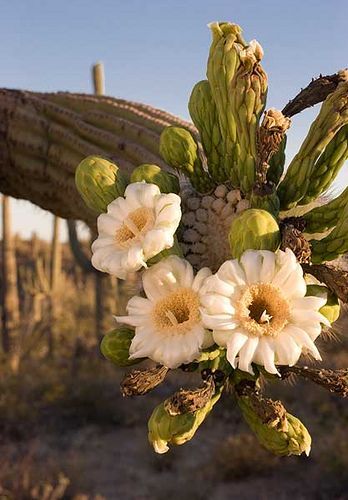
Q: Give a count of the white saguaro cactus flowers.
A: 3